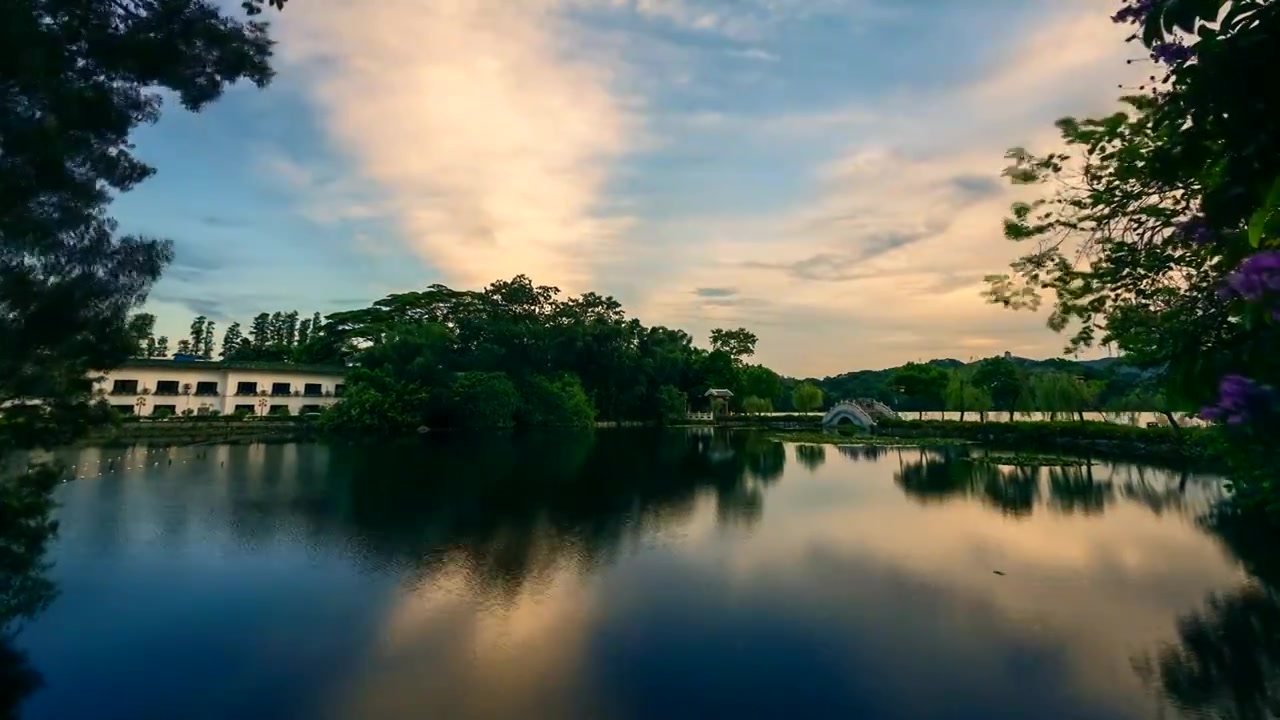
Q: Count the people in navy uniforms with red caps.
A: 0